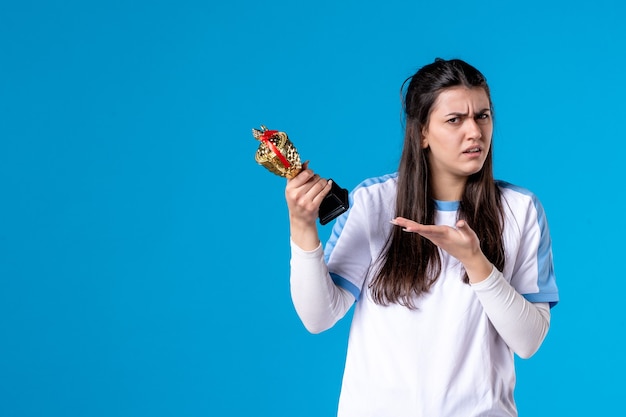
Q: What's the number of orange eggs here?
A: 0